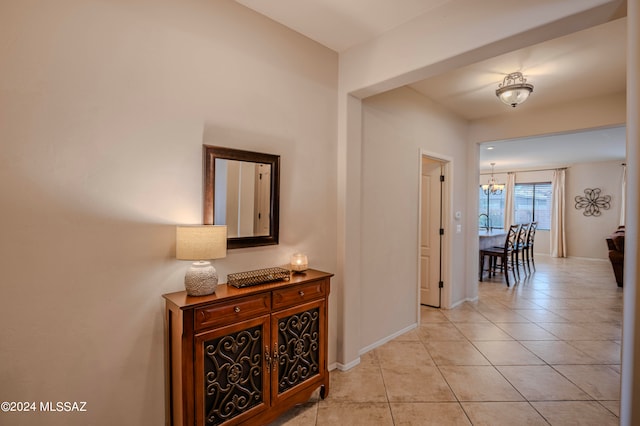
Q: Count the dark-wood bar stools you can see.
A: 3